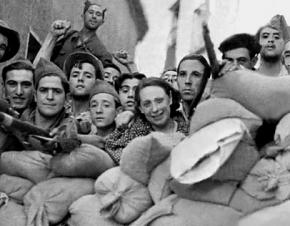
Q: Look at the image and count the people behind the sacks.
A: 14